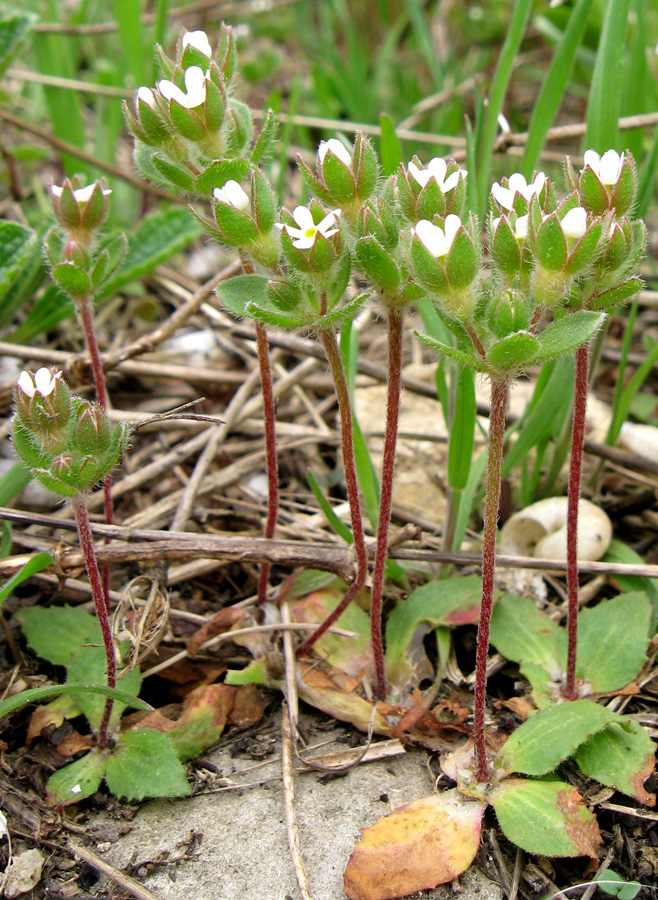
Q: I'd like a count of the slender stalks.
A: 7